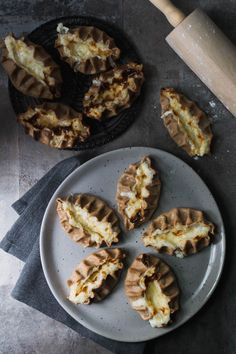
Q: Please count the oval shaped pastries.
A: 10